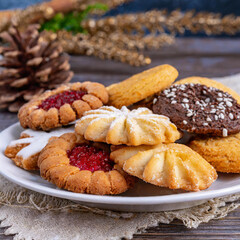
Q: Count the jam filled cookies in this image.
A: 2